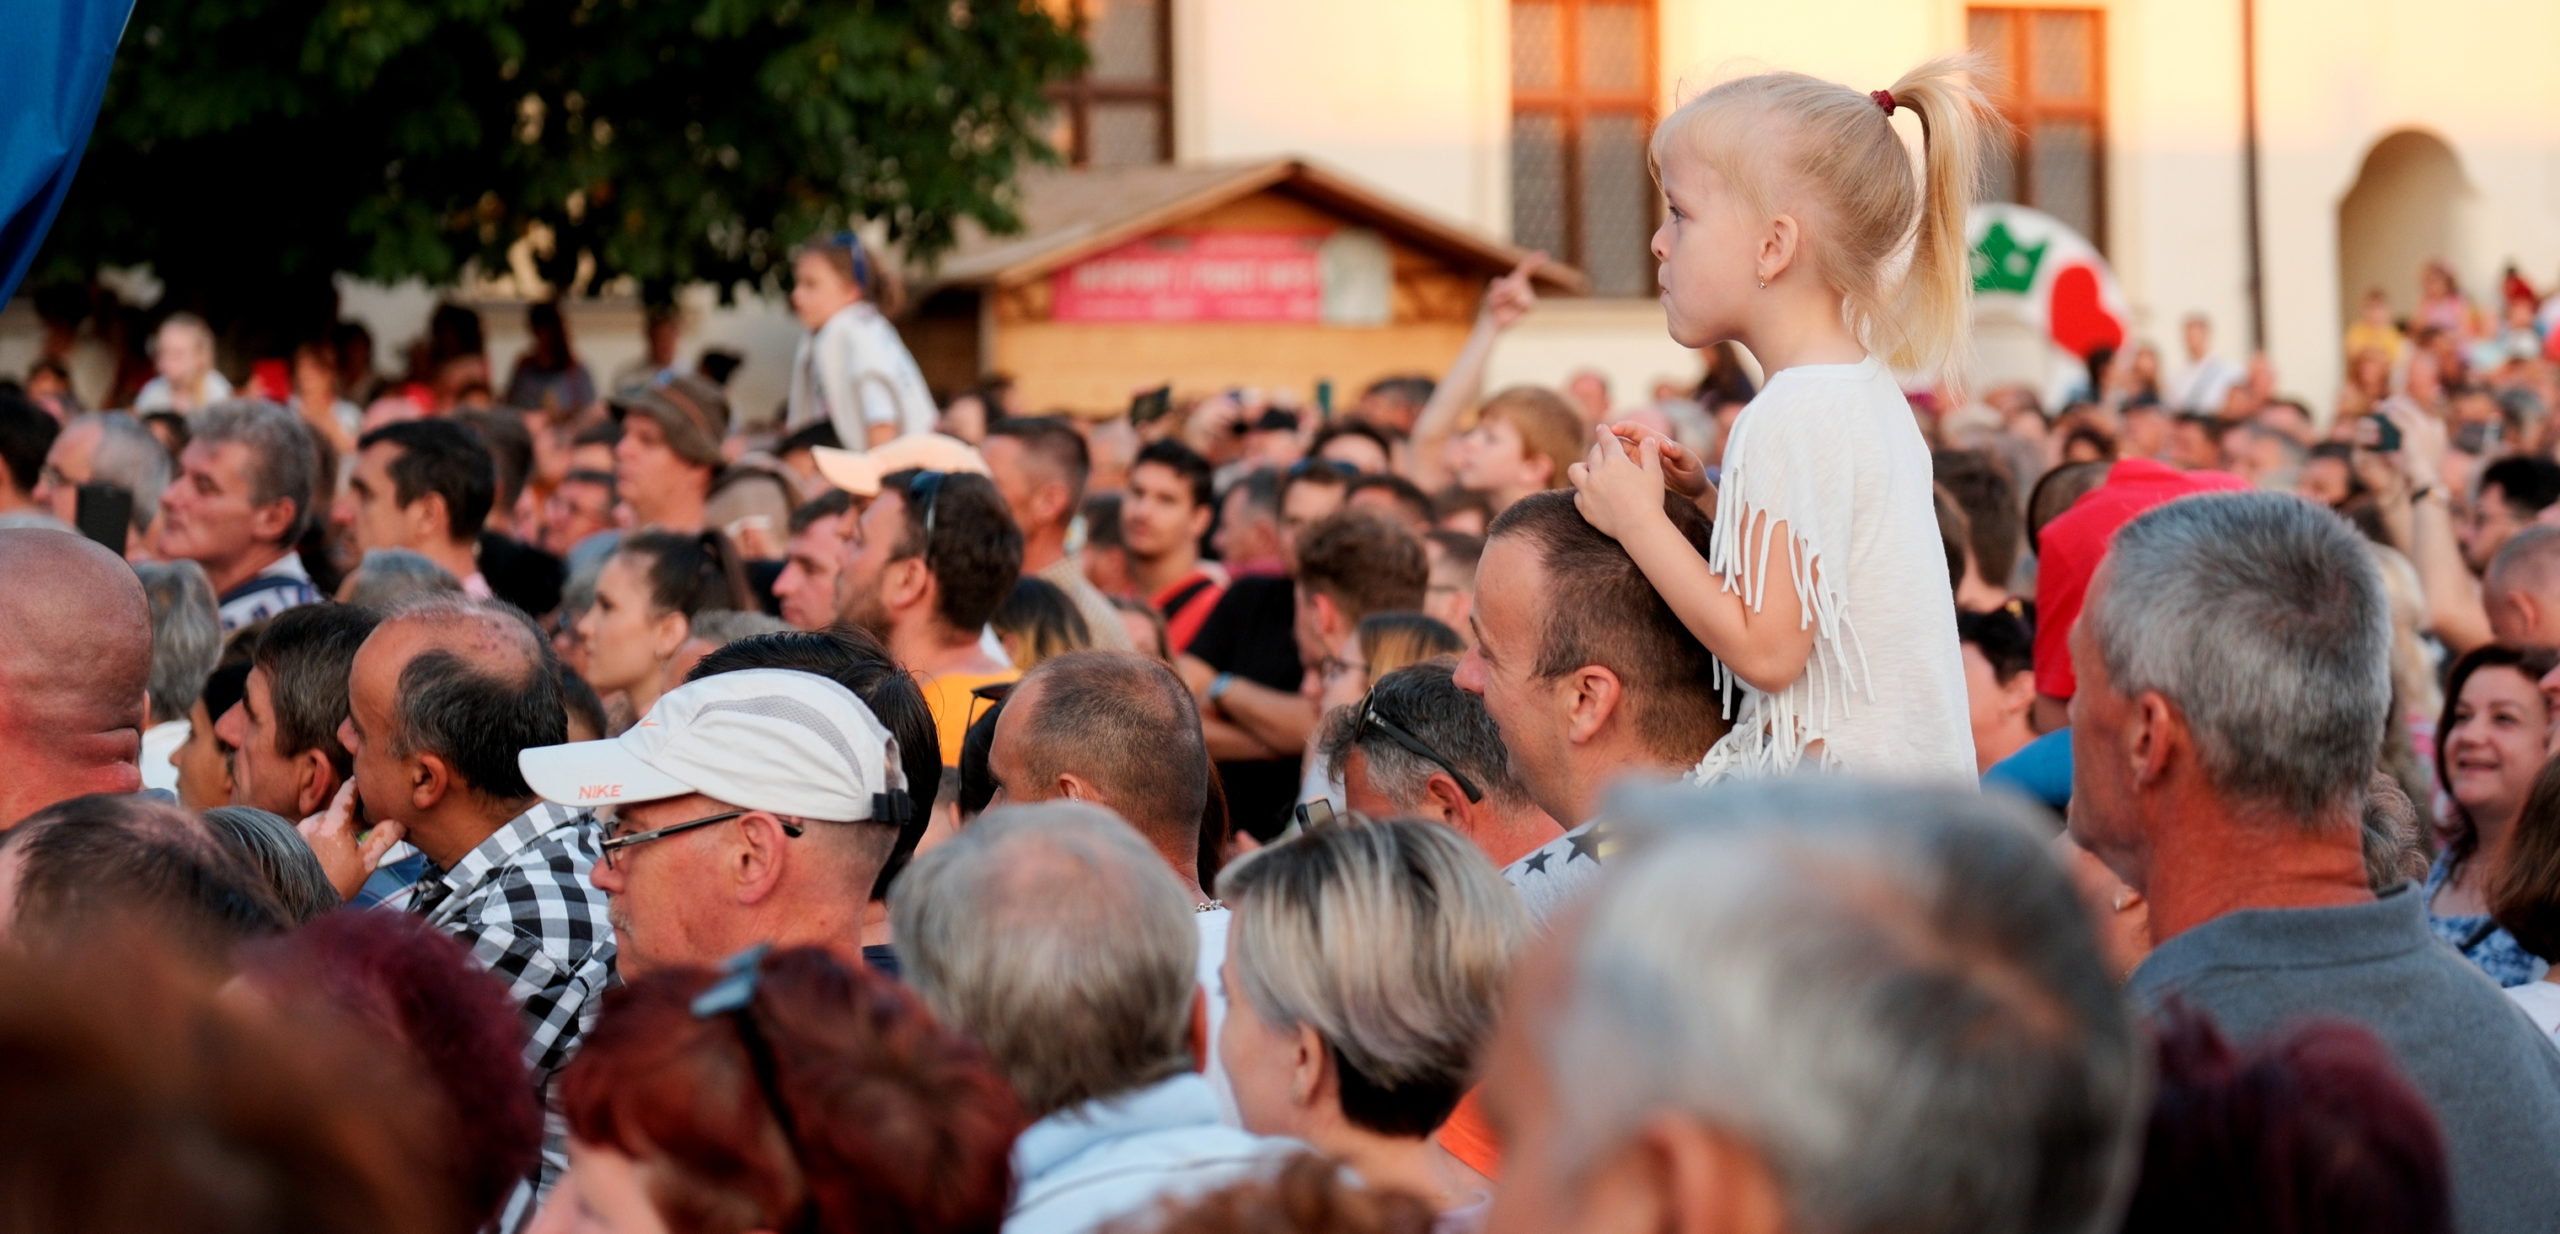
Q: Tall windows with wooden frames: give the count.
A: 3